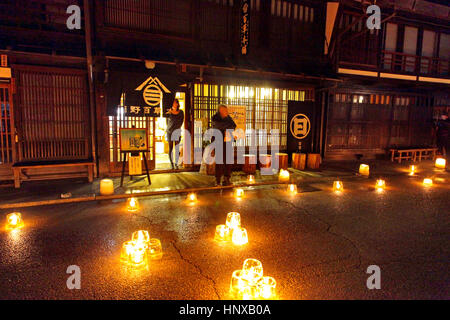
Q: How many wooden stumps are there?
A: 5